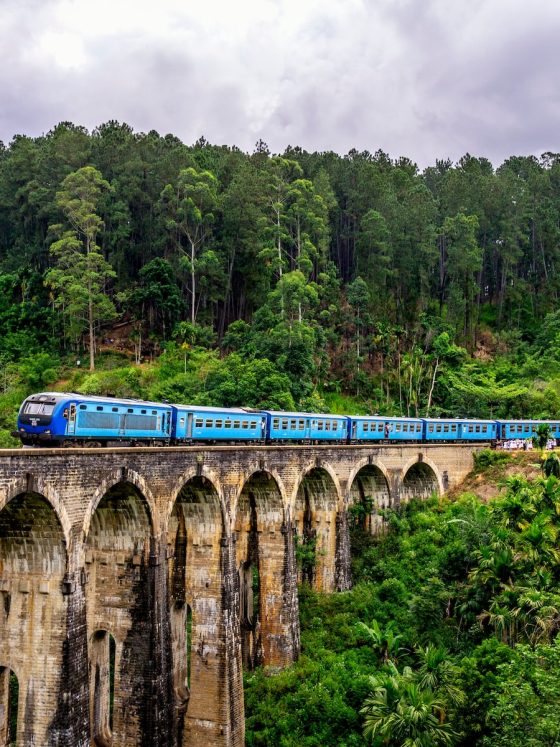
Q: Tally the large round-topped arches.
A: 7